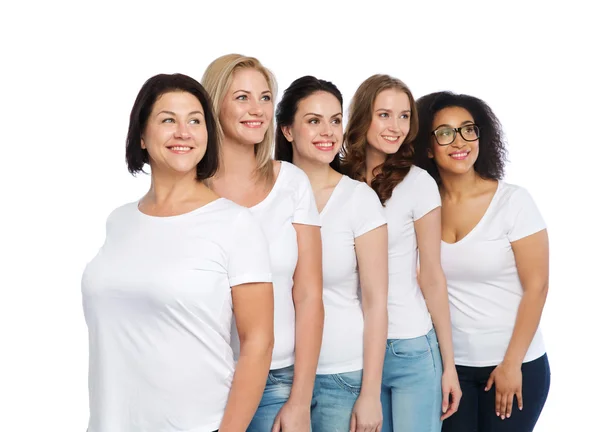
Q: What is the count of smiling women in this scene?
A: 5